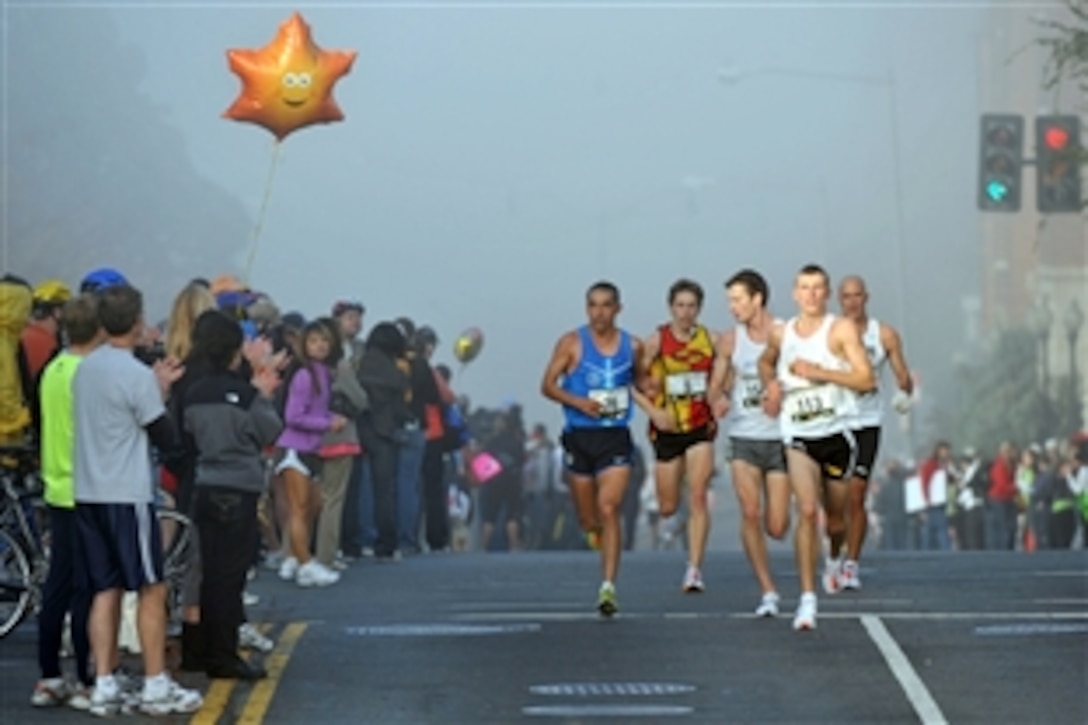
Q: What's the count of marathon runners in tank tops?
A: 5